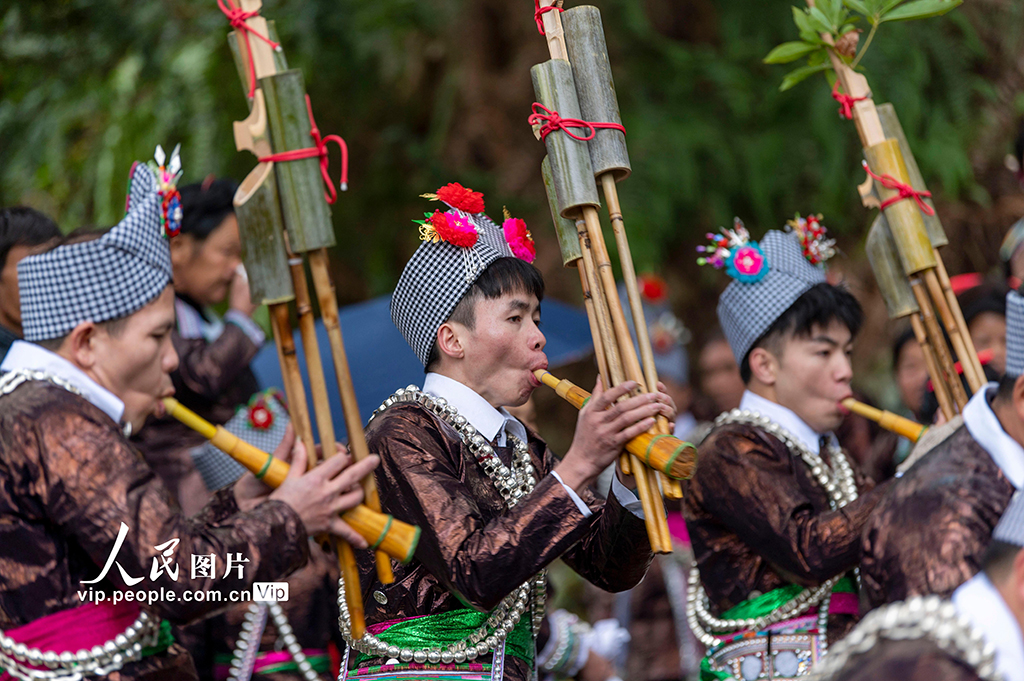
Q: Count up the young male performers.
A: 3